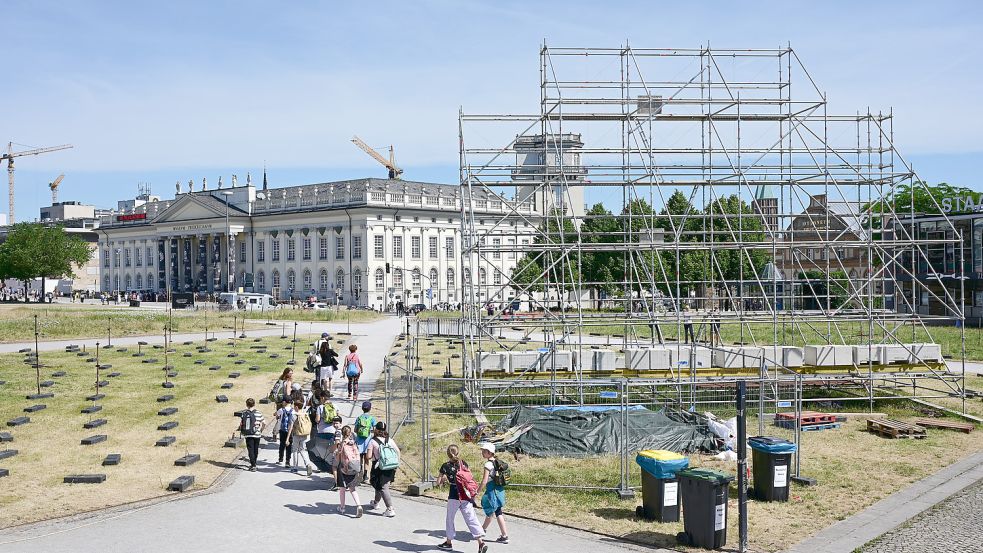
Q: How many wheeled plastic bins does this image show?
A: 3